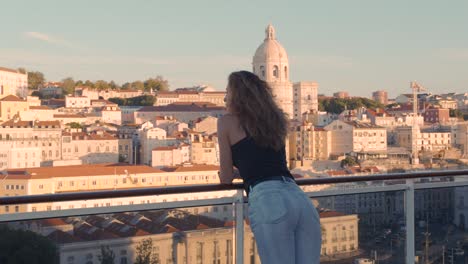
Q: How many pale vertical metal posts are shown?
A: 2